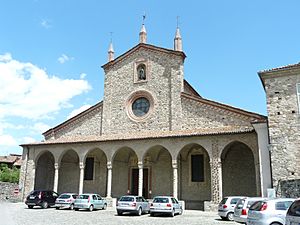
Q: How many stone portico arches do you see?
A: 7